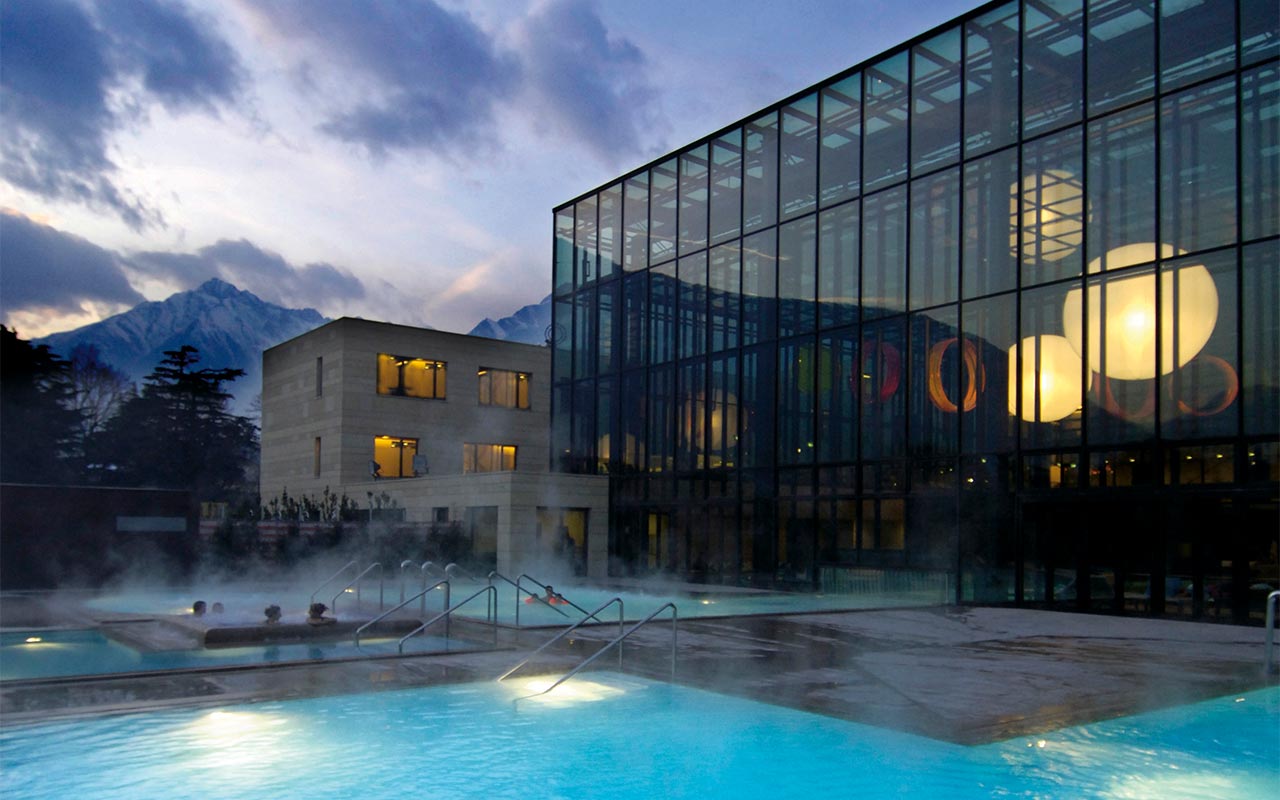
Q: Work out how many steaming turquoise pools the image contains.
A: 3